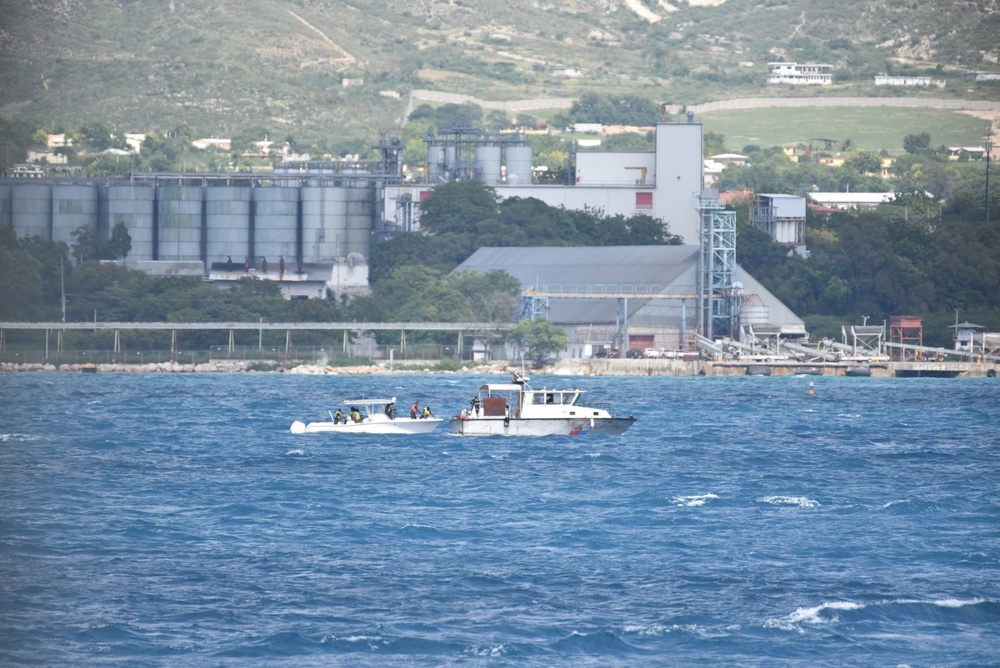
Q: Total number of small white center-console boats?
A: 1